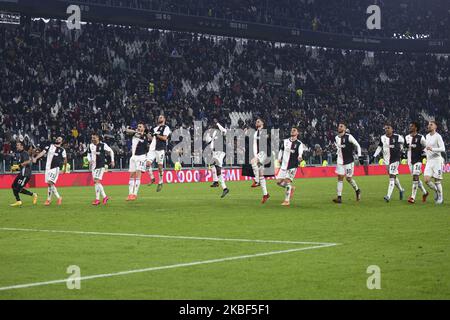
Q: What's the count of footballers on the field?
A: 12